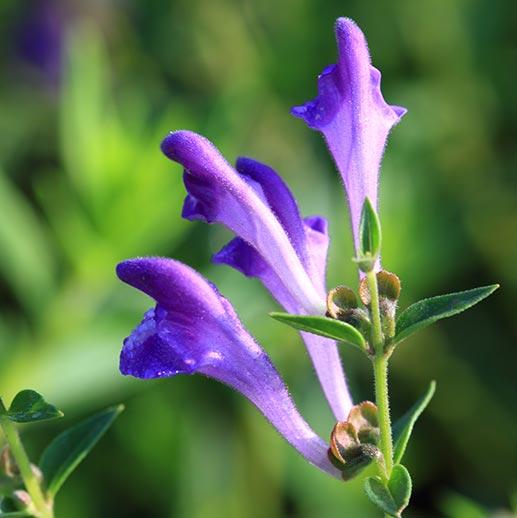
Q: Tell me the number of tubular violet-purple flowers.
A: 4